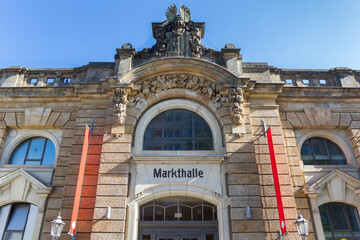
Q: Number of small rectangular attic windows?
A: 6